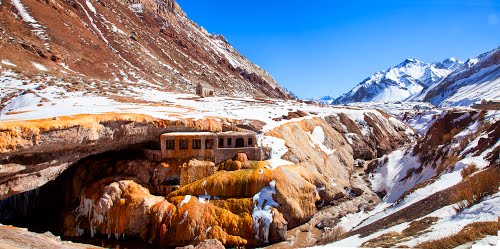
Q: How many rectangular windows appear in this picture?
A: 7